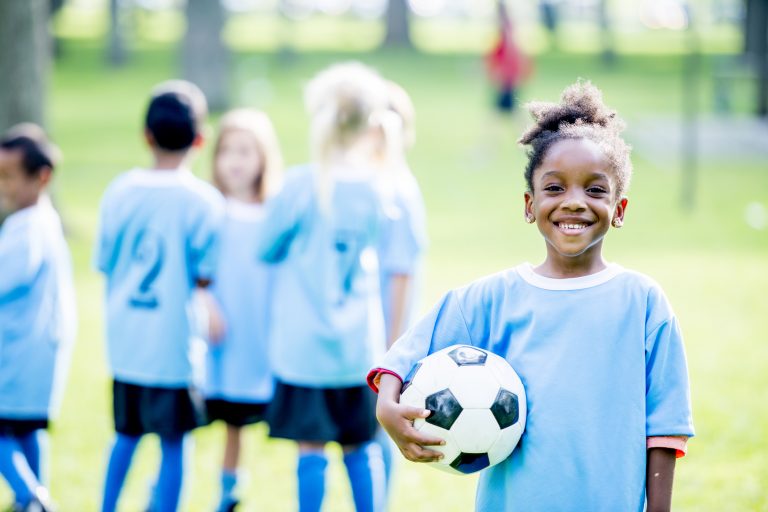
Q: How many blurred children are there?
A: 5